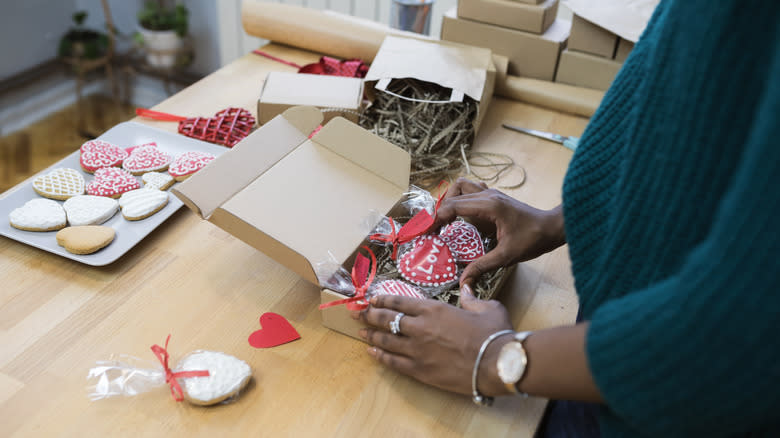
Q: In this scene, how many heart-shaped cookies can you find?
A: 14